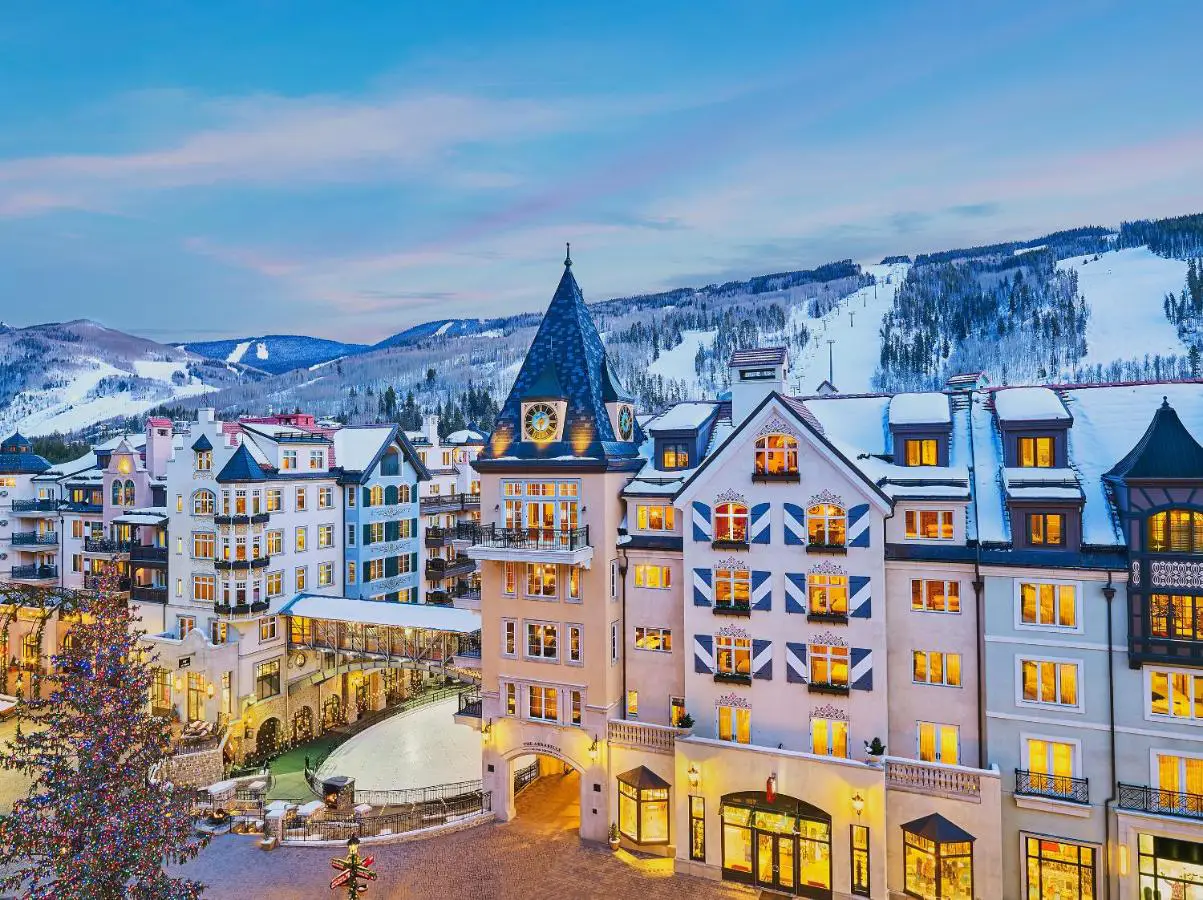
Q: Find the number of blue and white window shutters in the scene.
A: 12